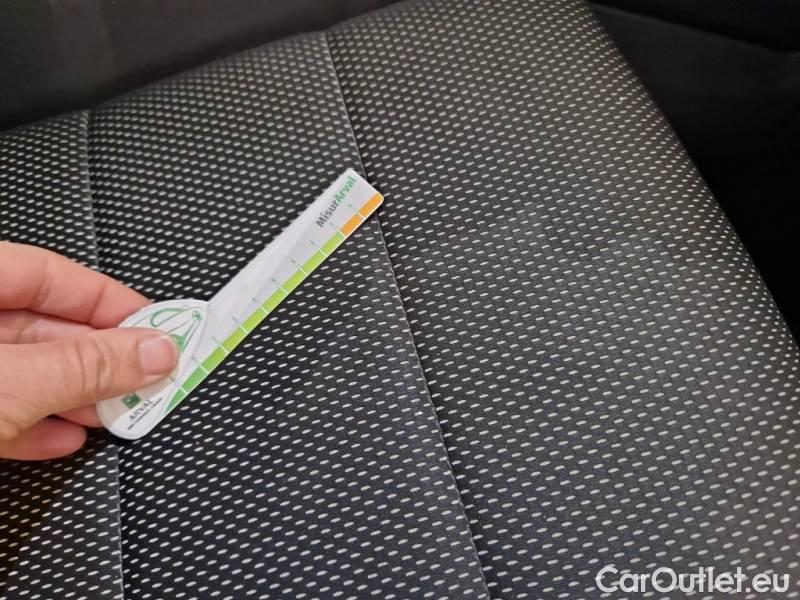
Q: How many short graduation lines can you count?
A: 10